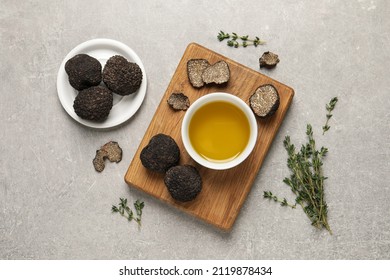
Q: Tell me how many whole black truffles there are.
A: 5